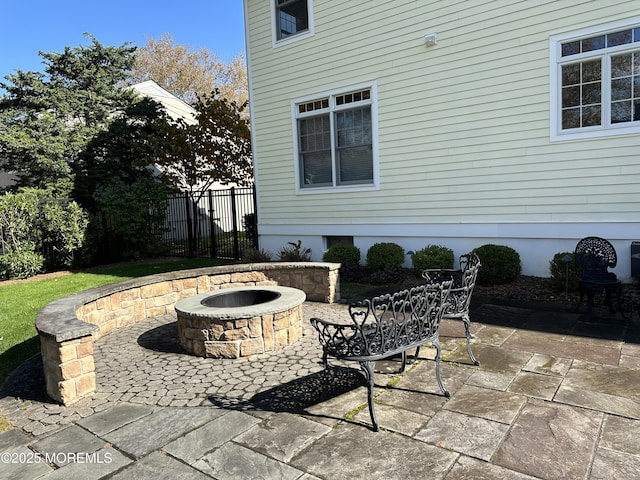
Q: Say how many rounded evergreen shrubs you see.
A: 5